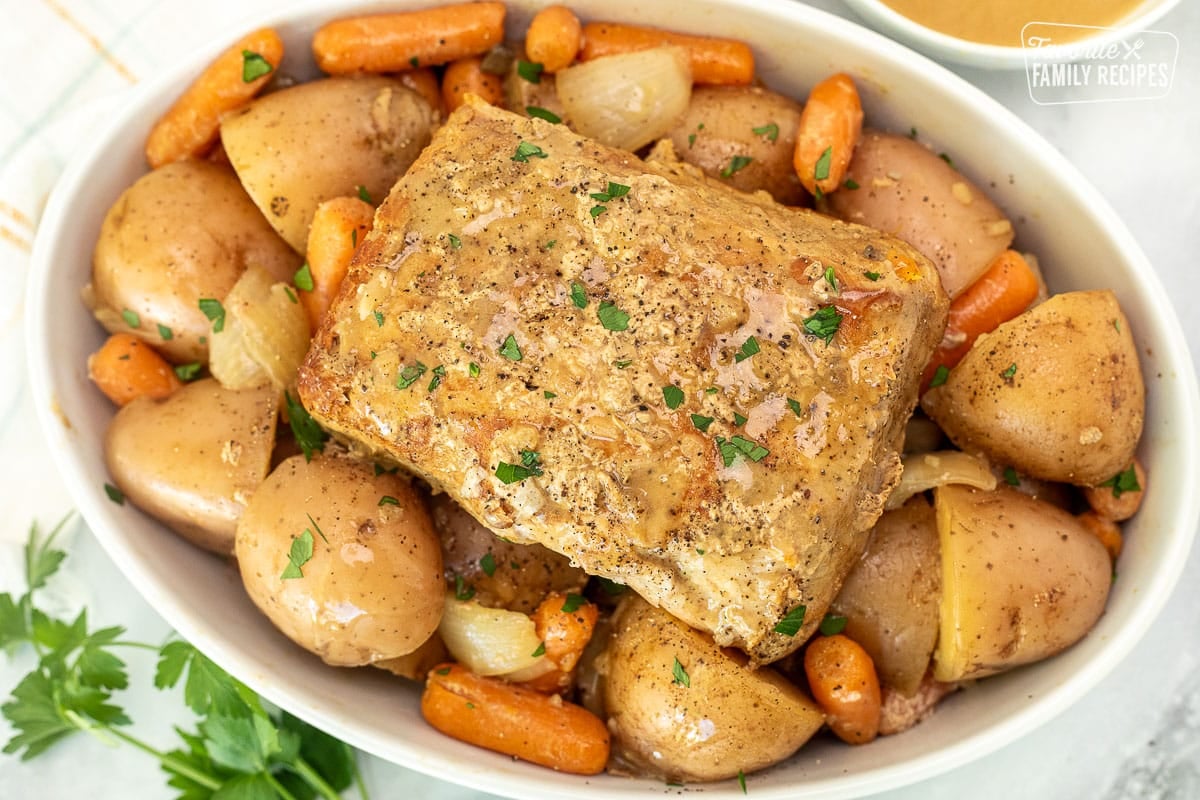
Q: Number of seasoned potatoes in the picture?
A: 11